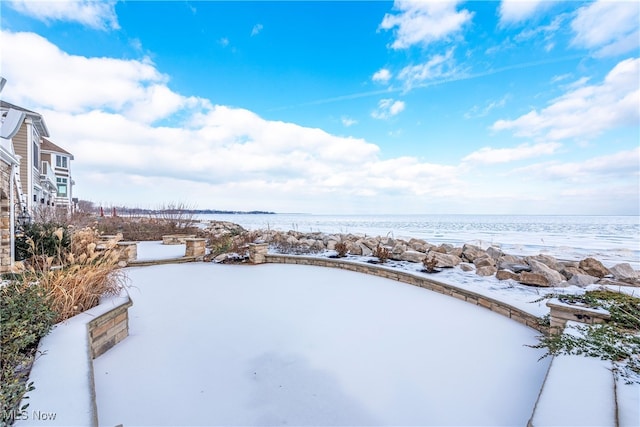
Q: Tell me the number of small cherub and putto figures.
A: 0